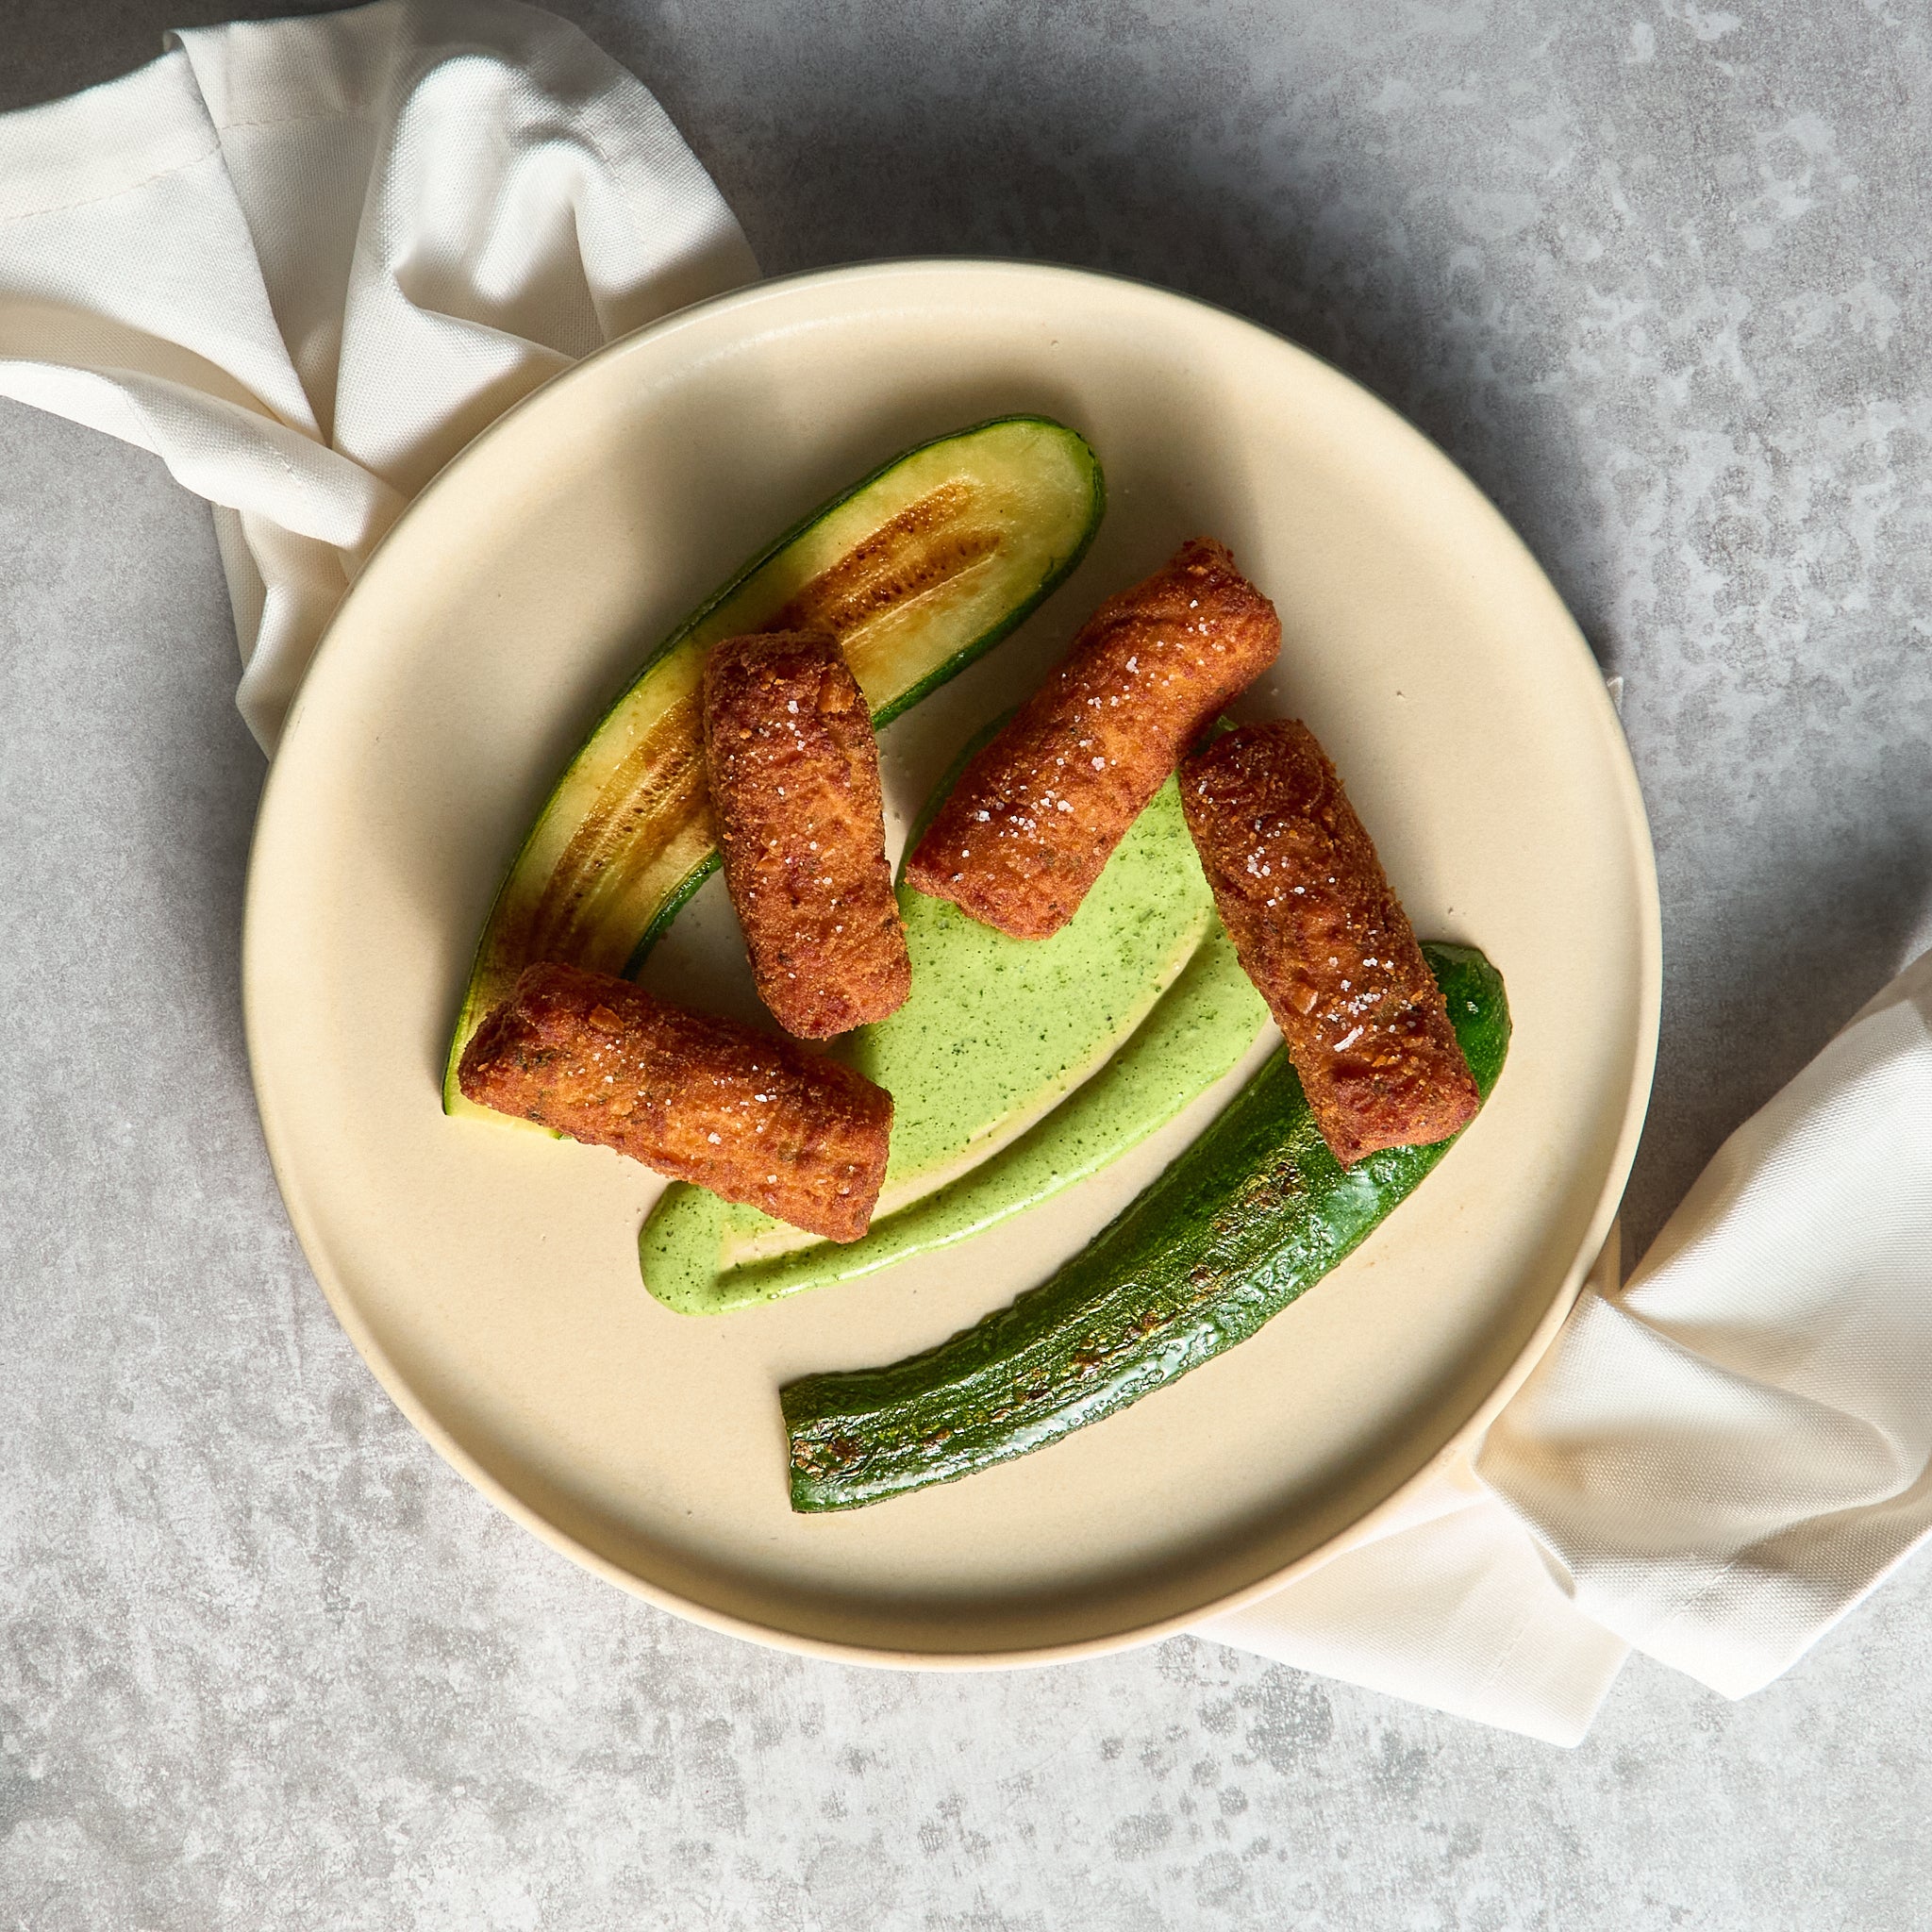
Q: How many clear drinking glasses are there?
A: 0